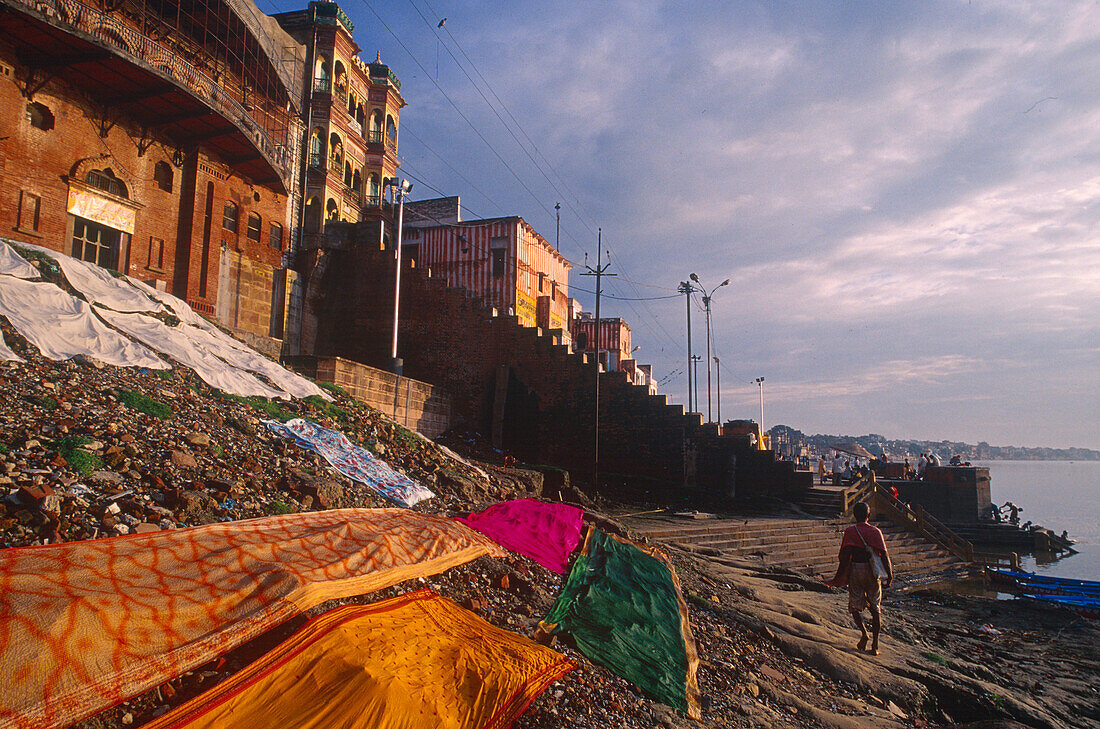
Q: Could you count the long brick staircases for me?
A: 1